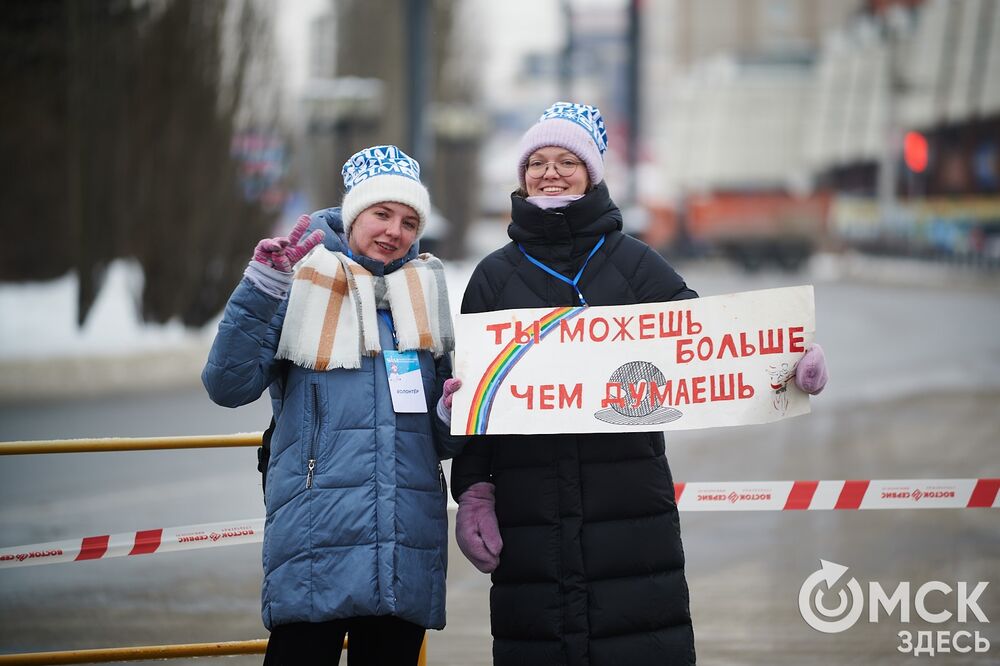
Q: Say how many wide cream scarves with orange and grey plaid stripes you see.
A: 1